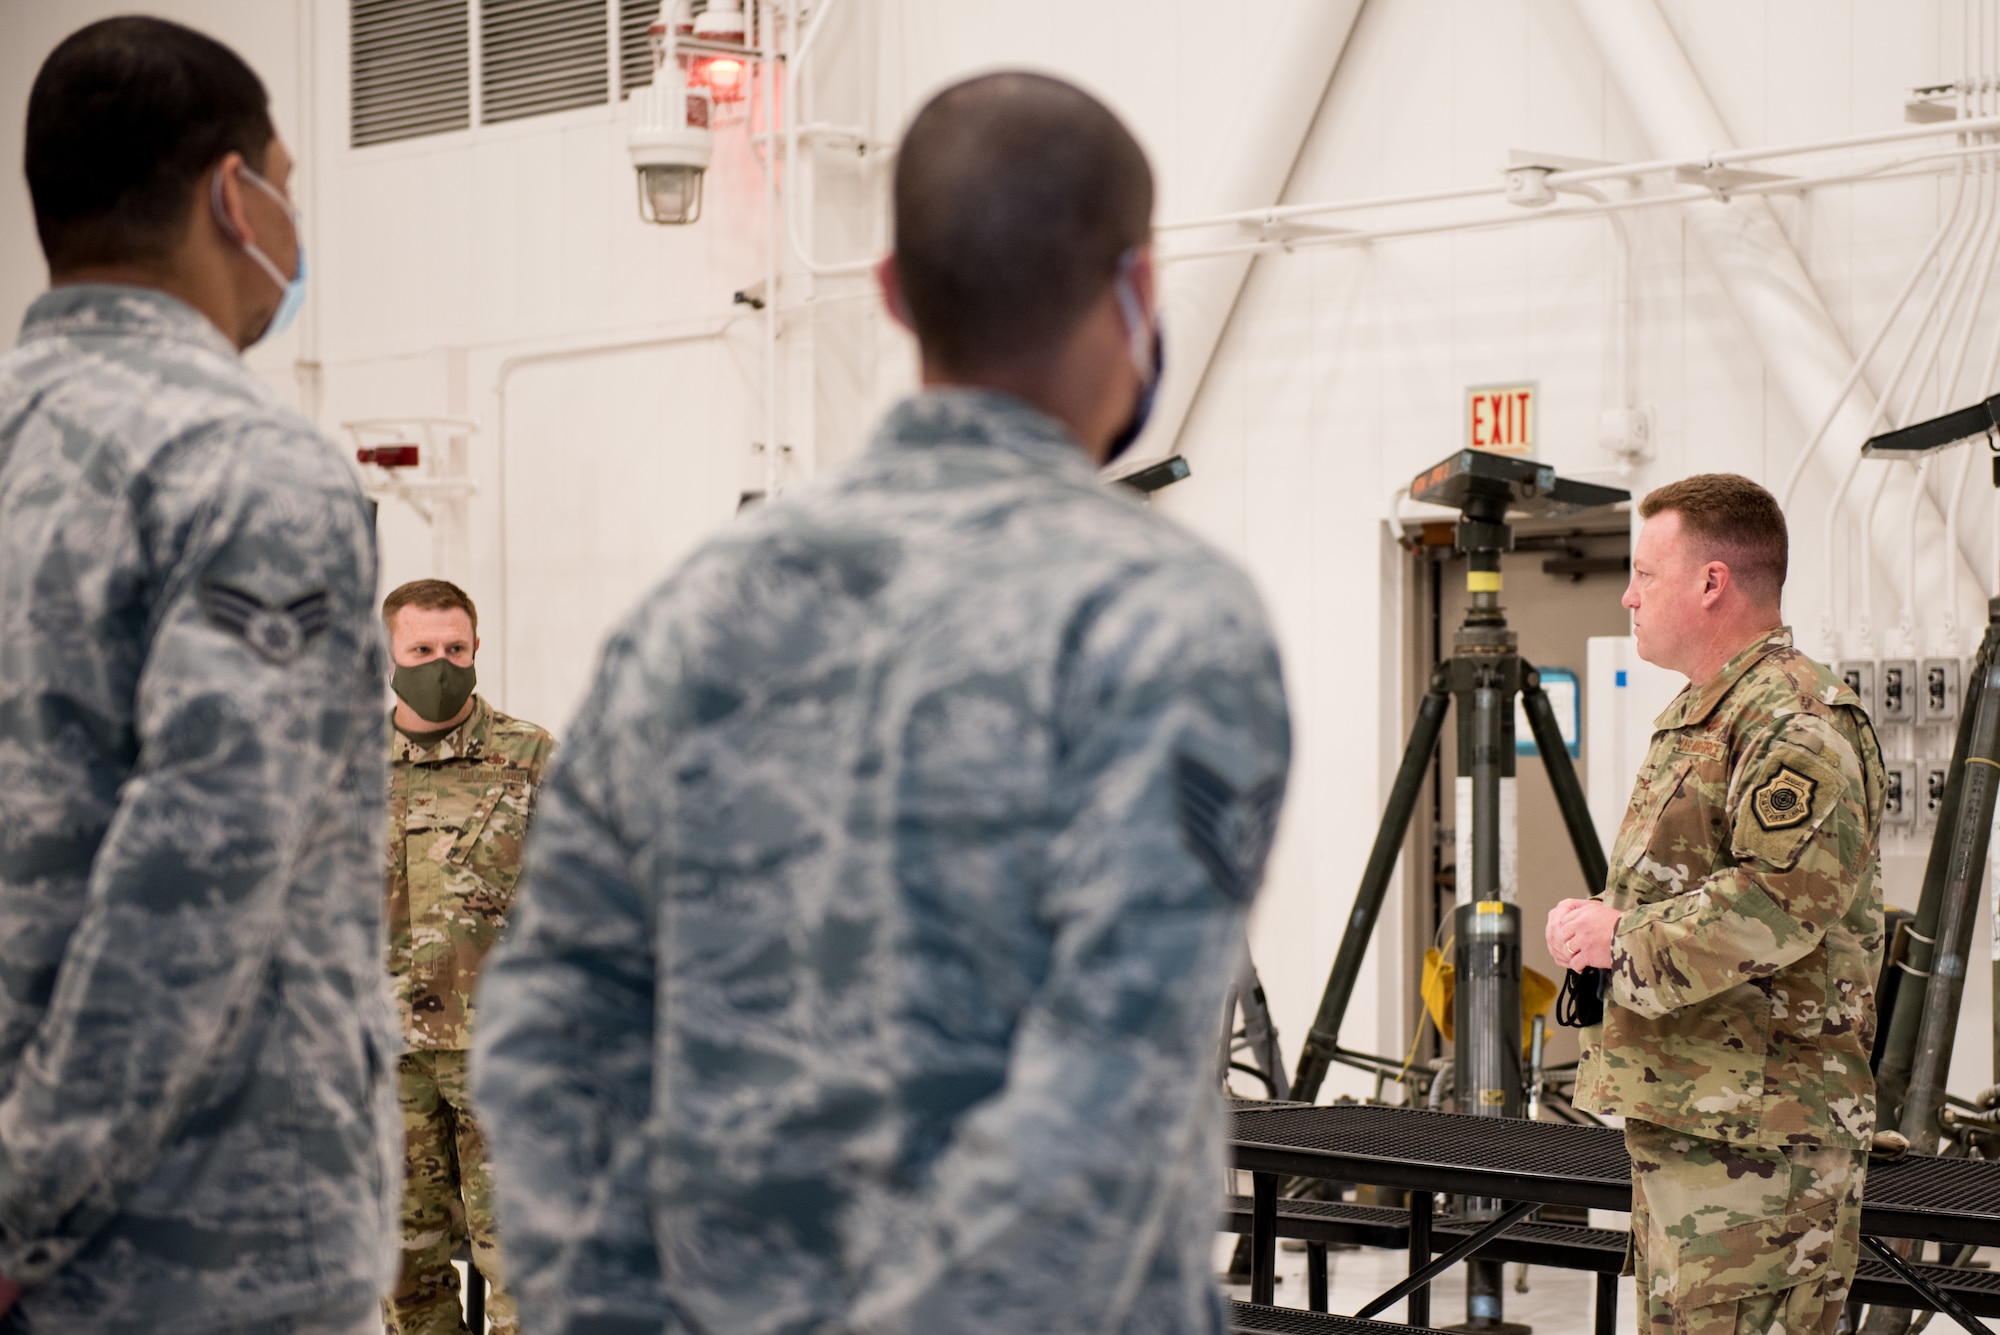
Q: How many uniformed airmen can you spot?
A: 4